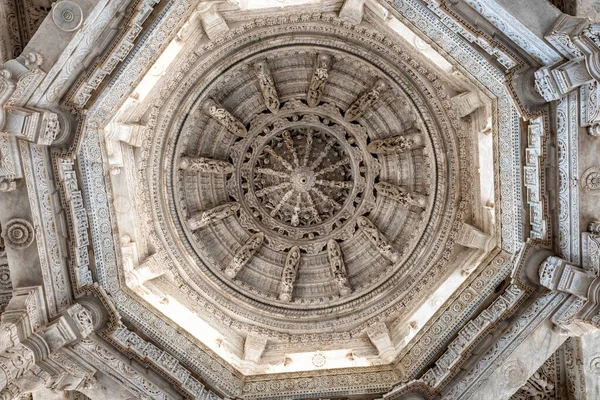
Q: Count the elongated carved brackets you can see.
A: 12